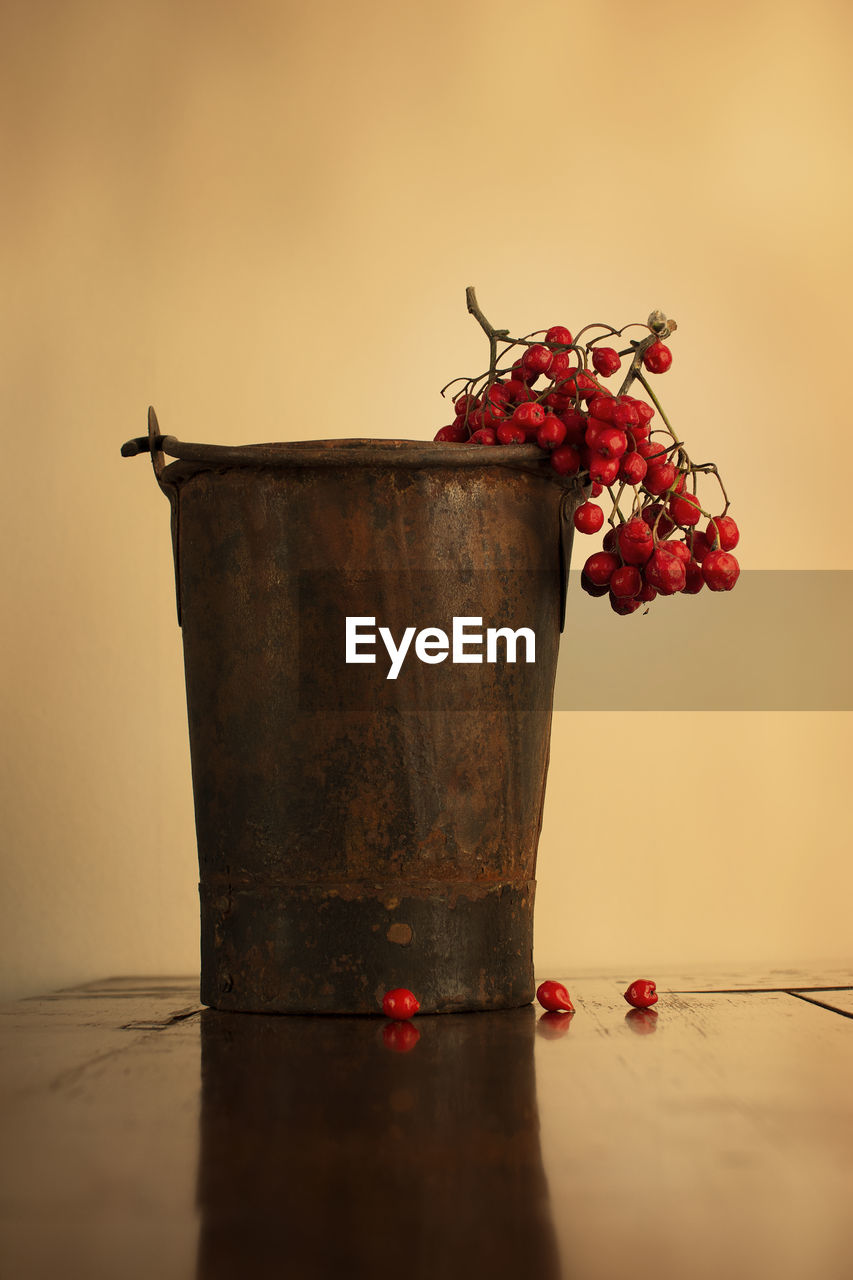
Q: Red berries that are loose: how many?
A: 3